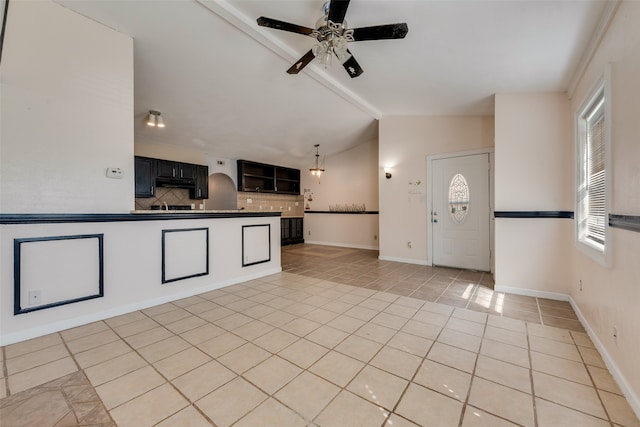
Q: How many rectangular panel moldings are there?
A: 3